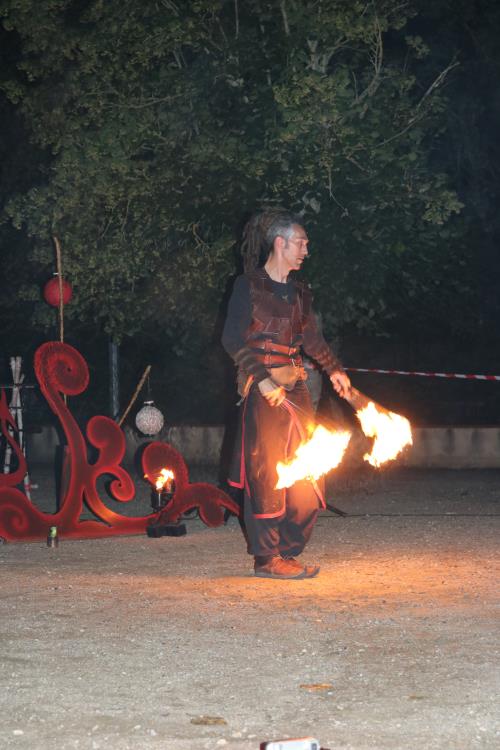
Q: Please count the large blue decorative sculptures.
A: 0